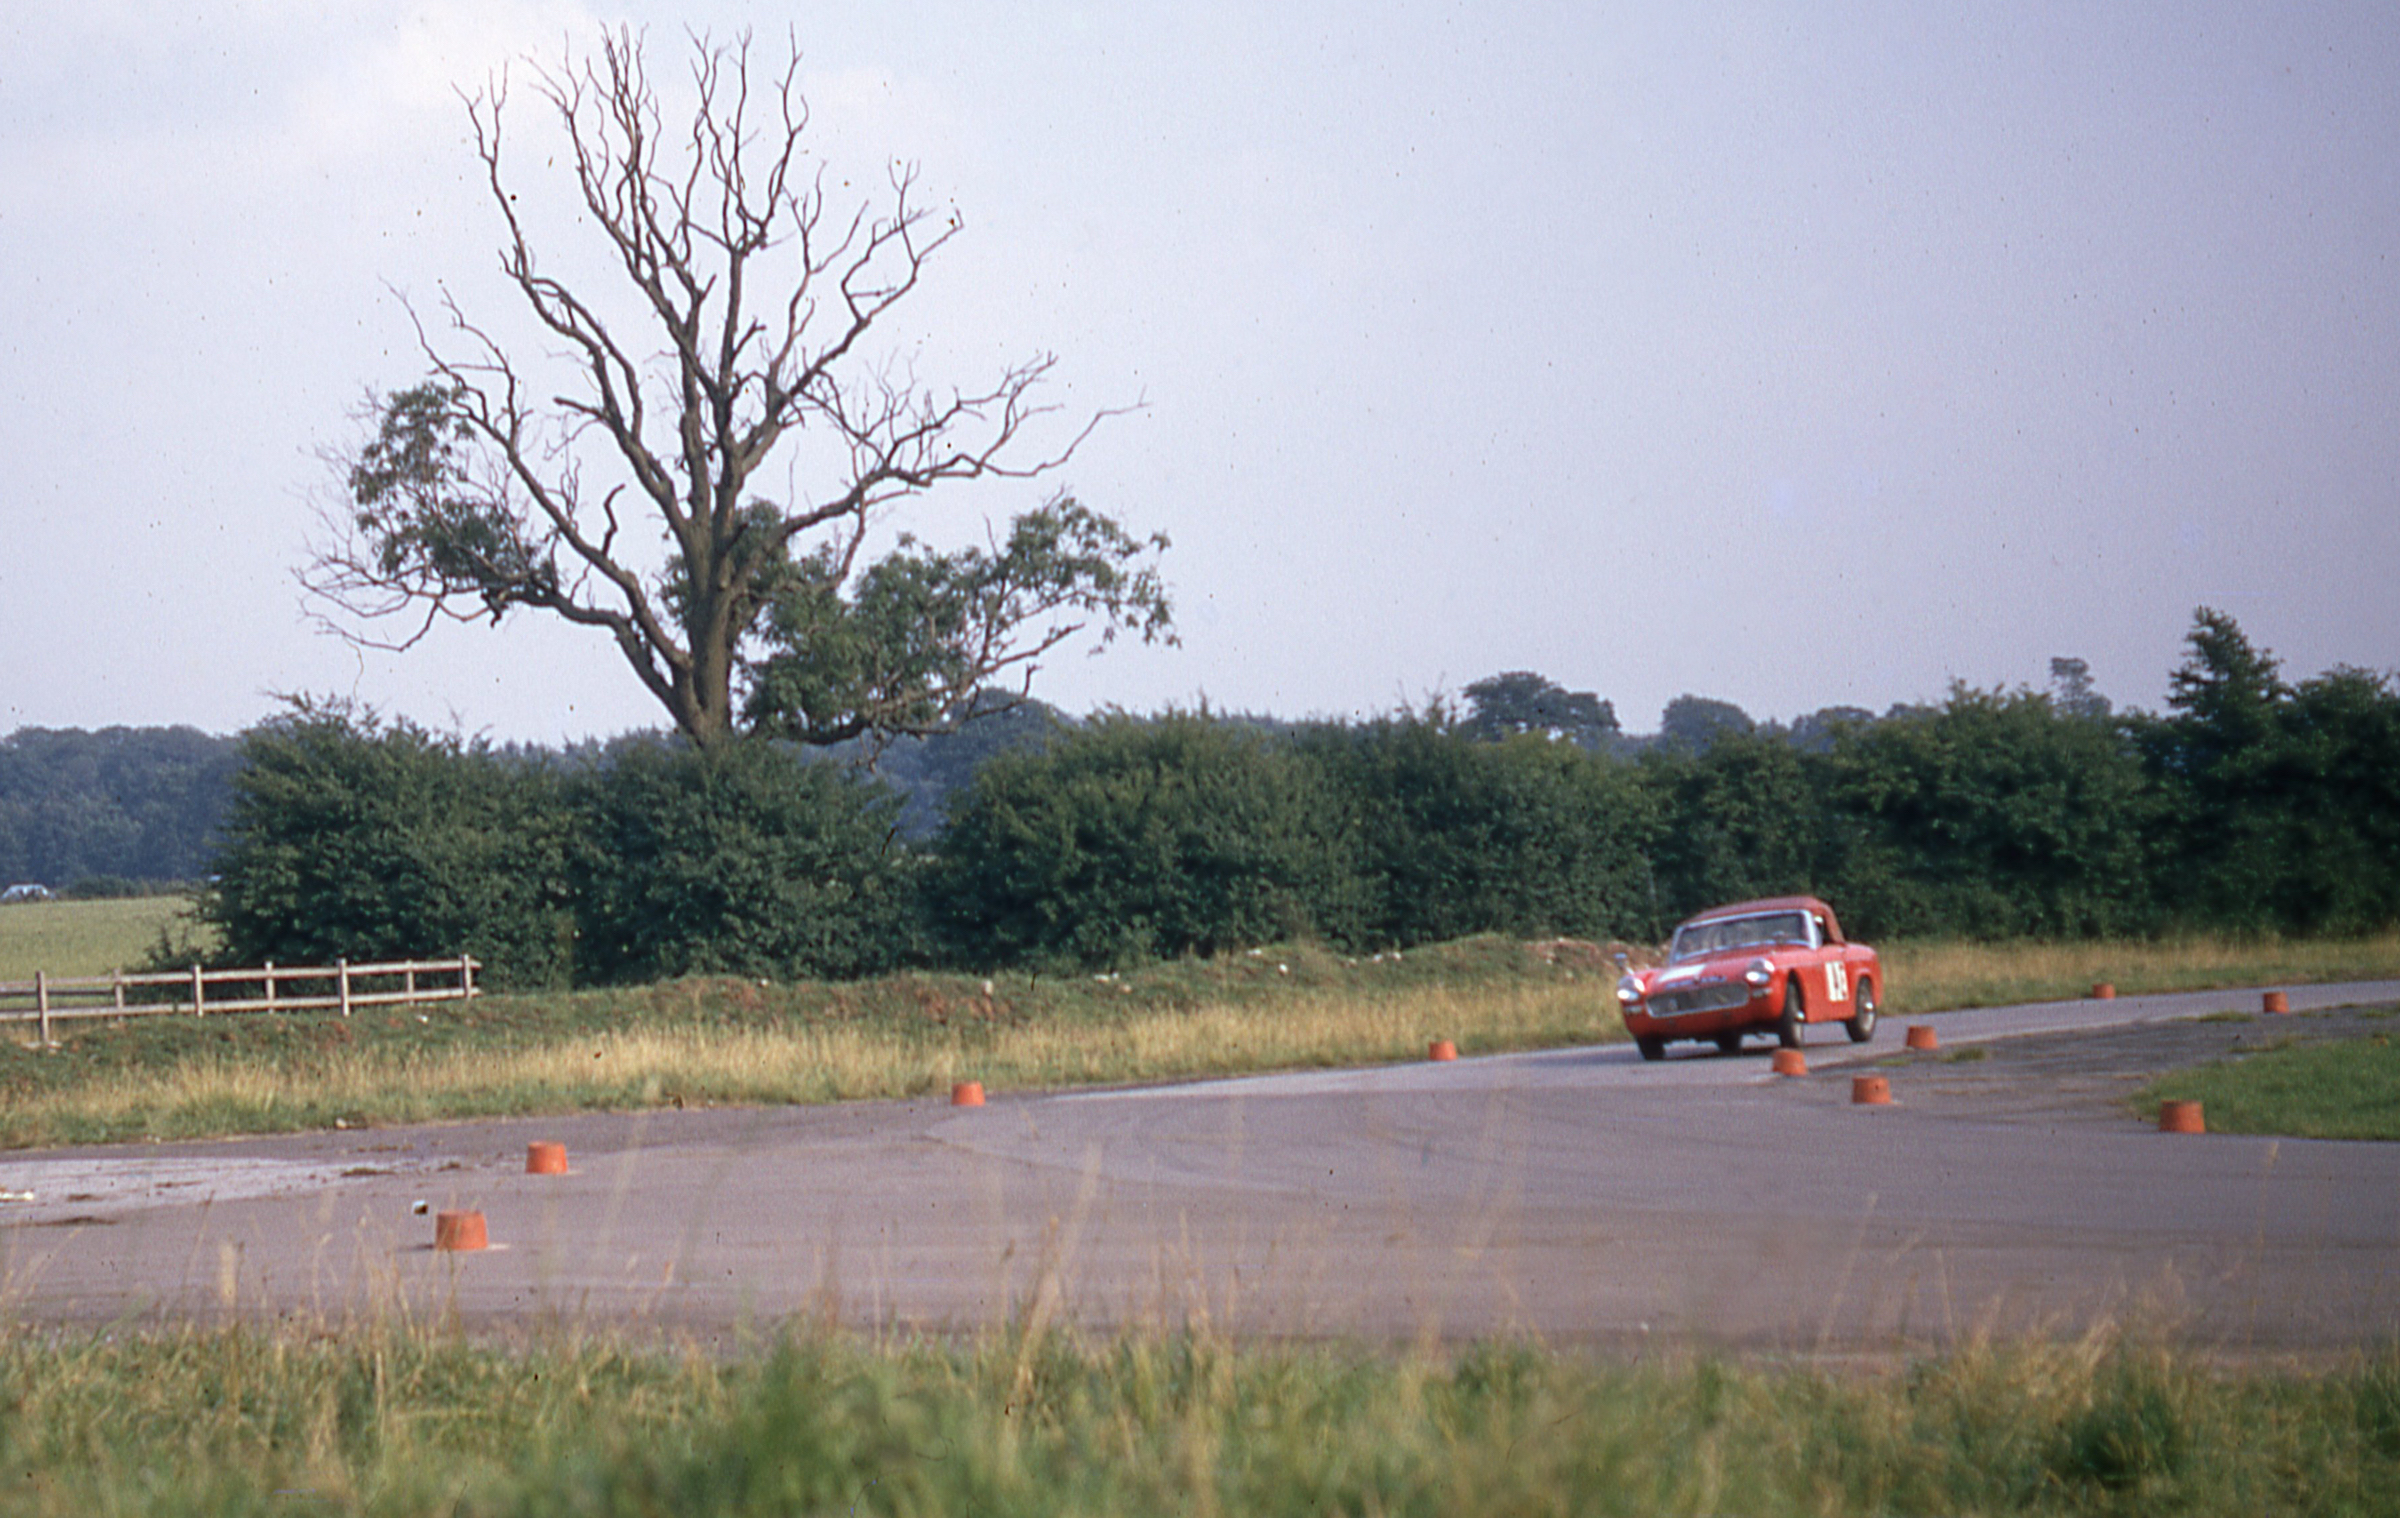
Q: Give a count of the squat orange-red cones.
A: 10